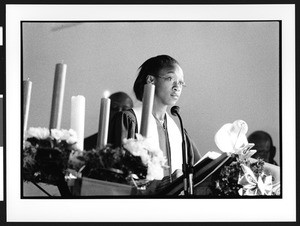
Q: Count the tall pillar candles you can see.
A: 5